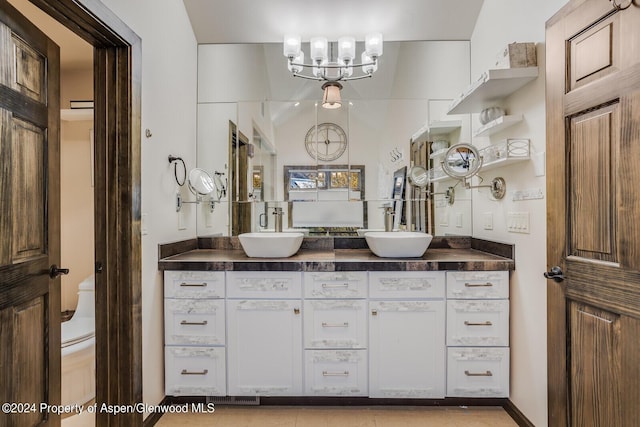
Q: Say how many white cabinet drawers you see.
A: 9